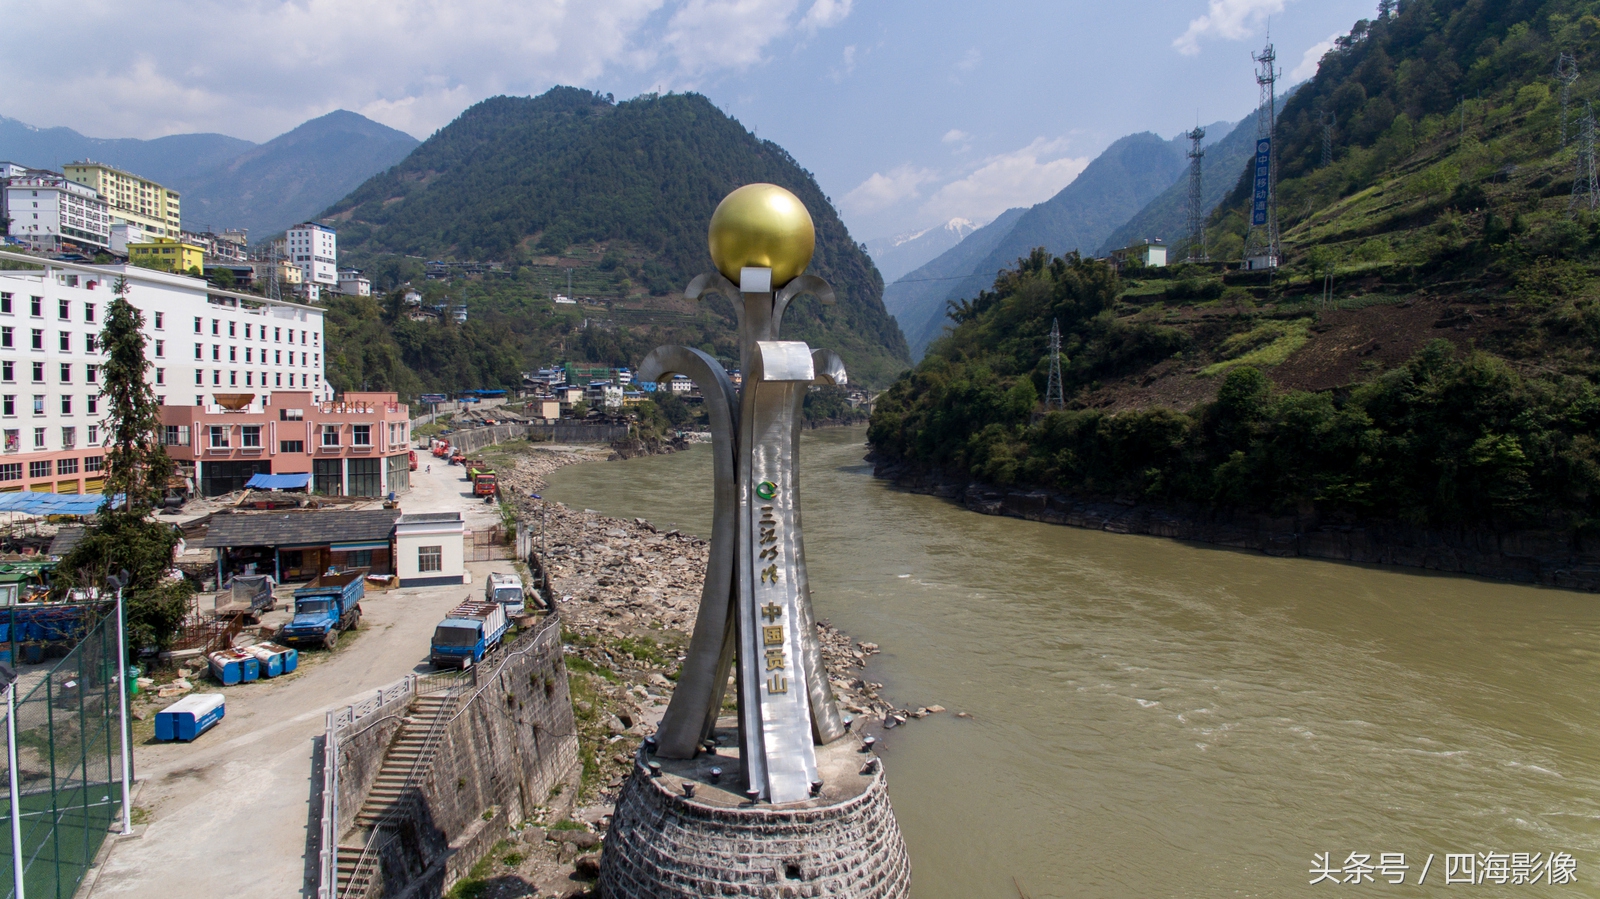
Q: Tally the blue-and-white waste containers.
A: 3